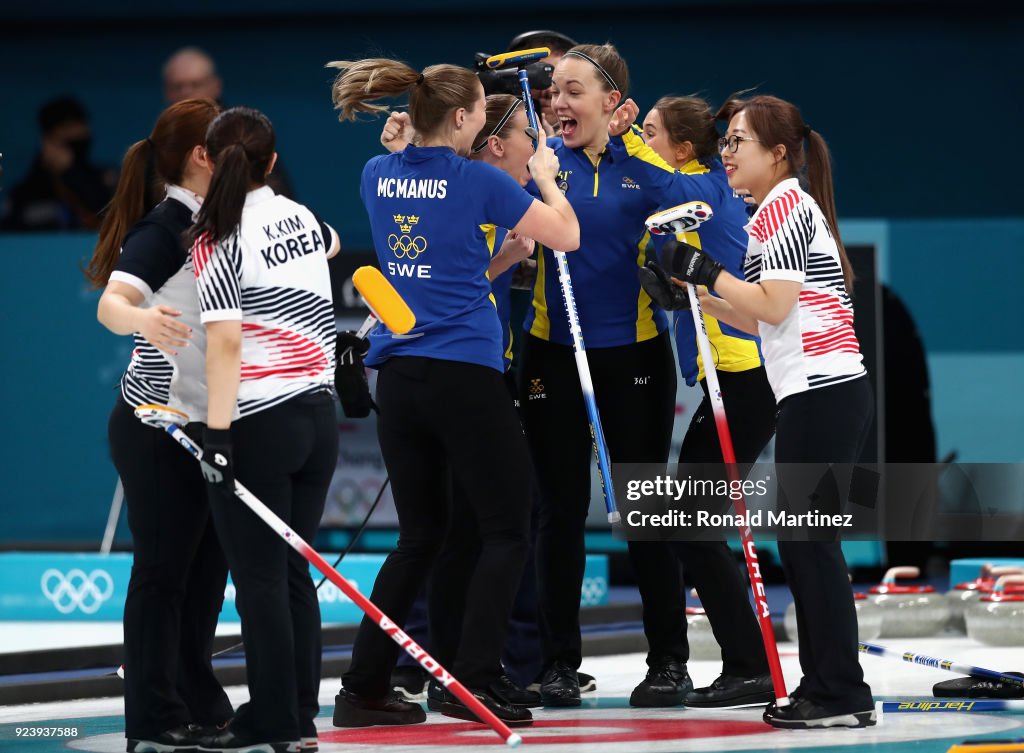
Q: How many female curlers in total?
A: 7